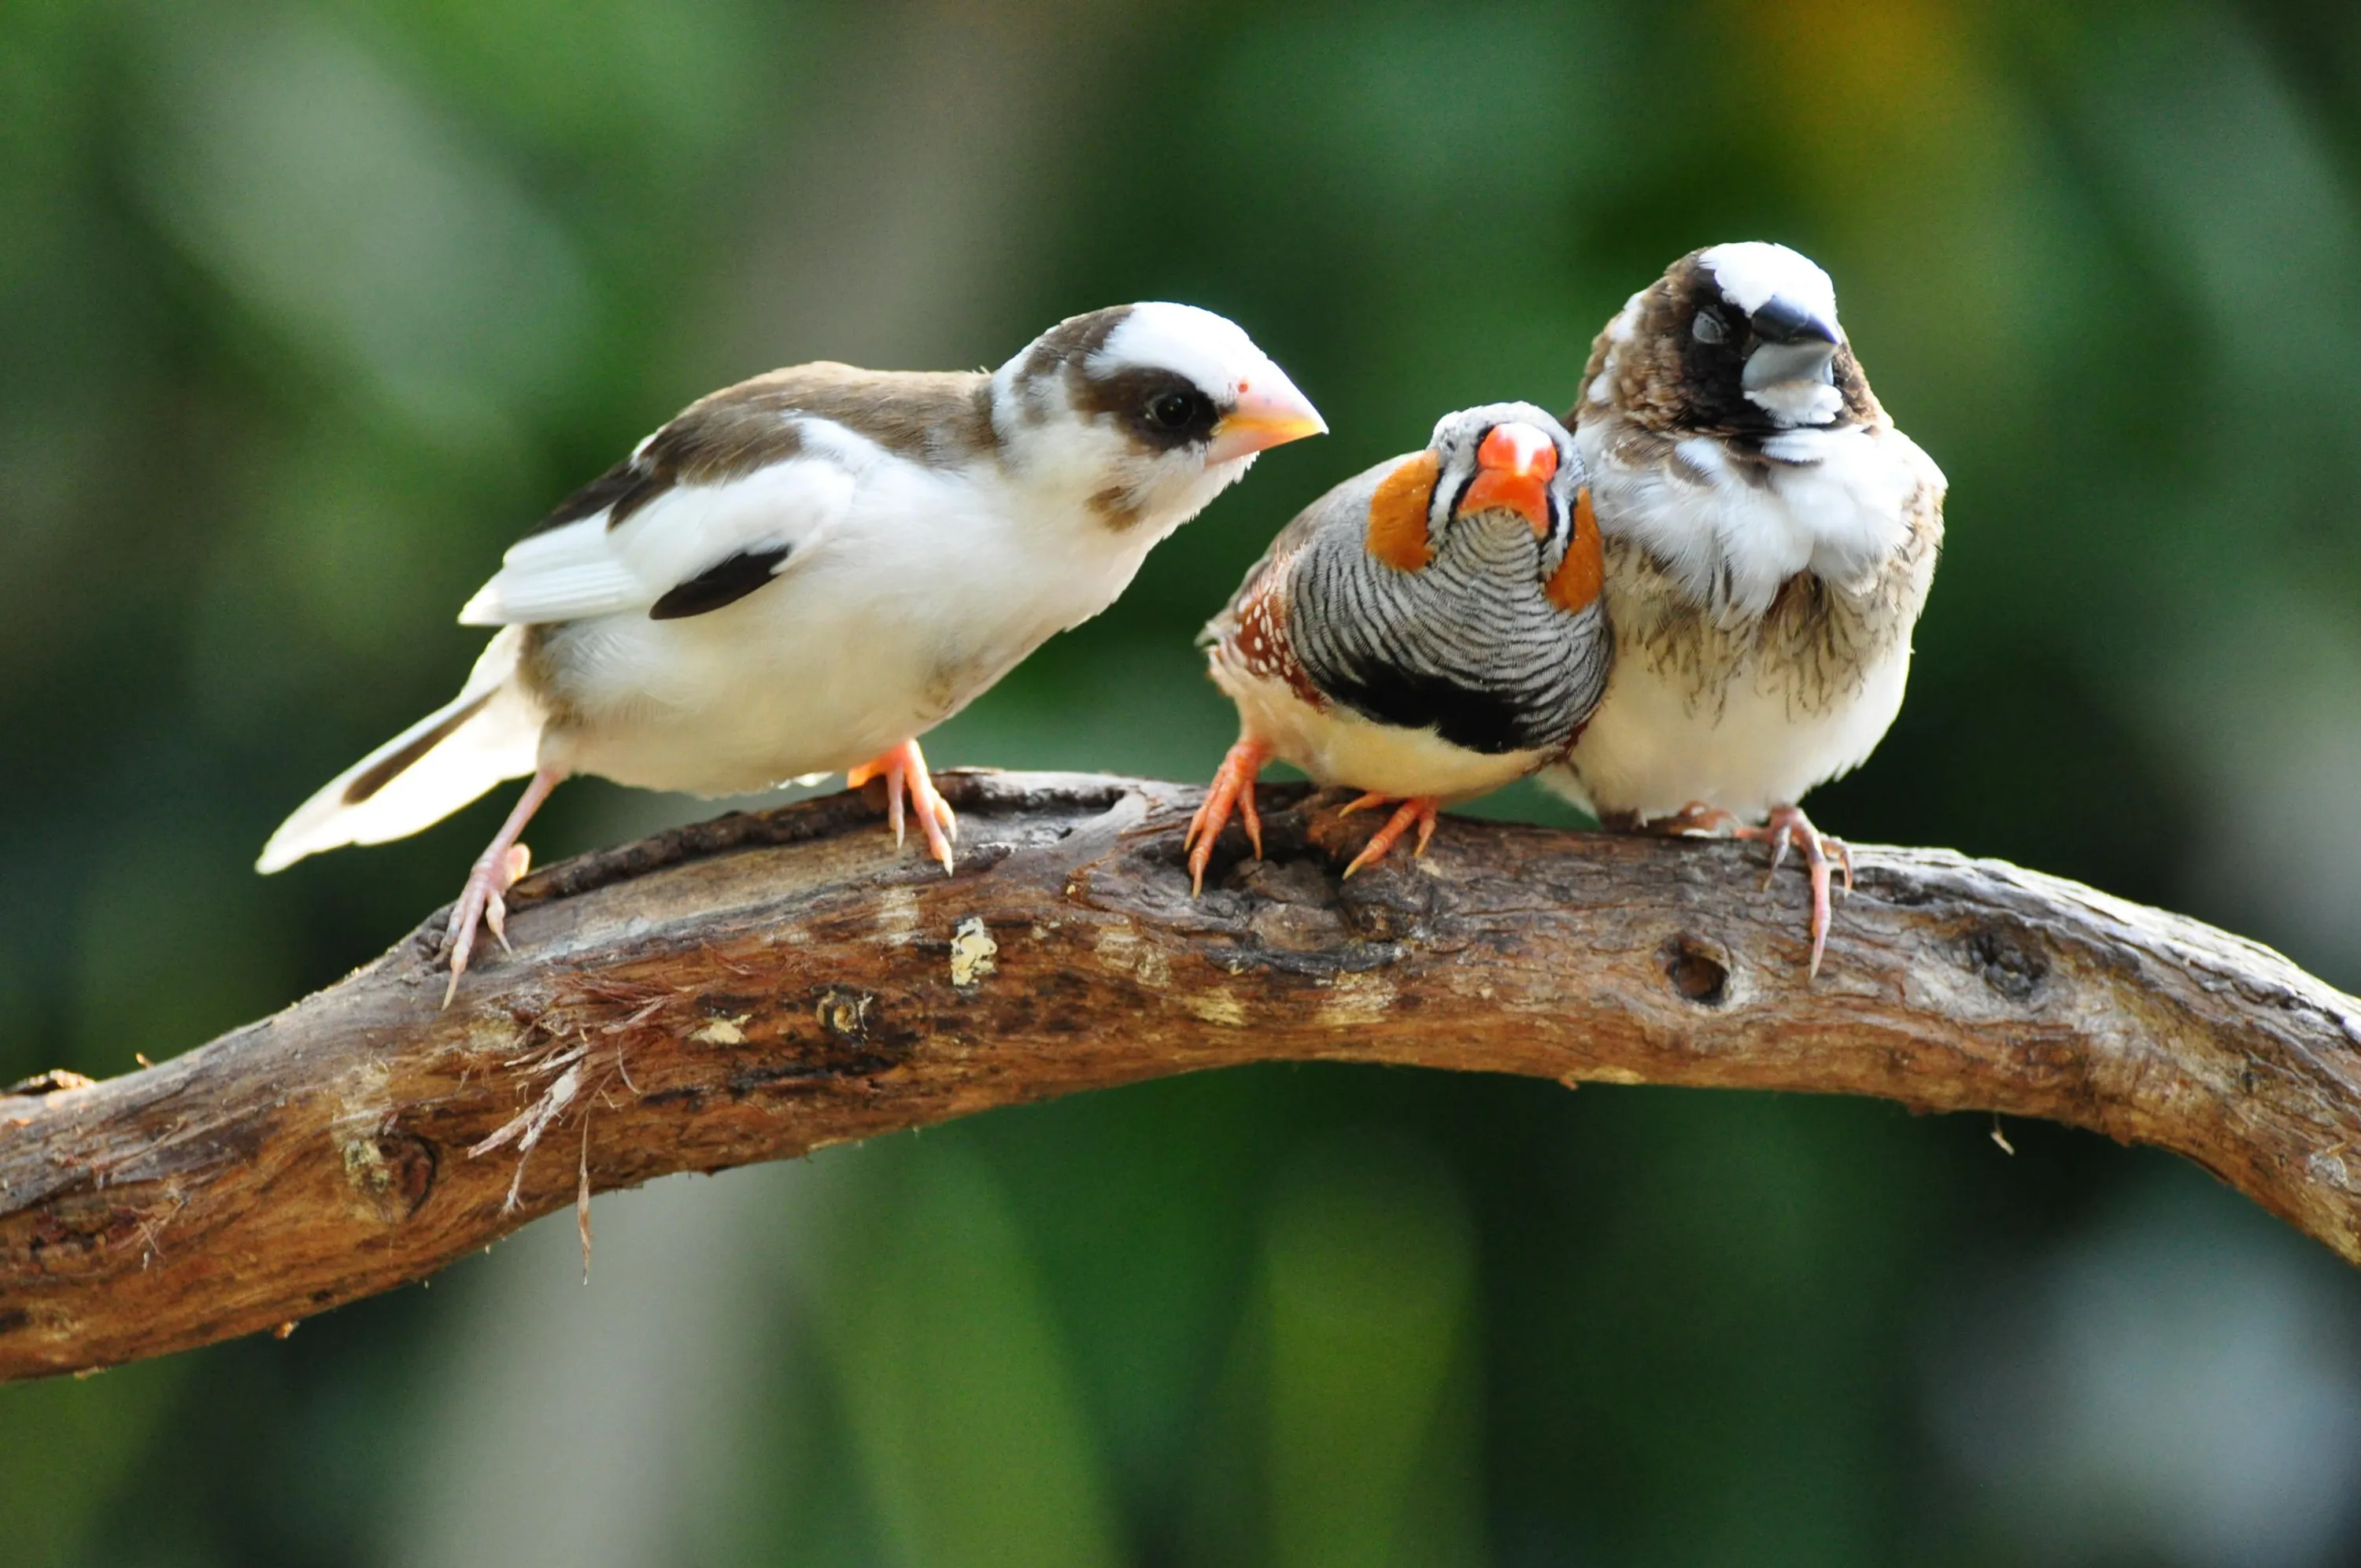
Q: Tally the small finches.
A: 3